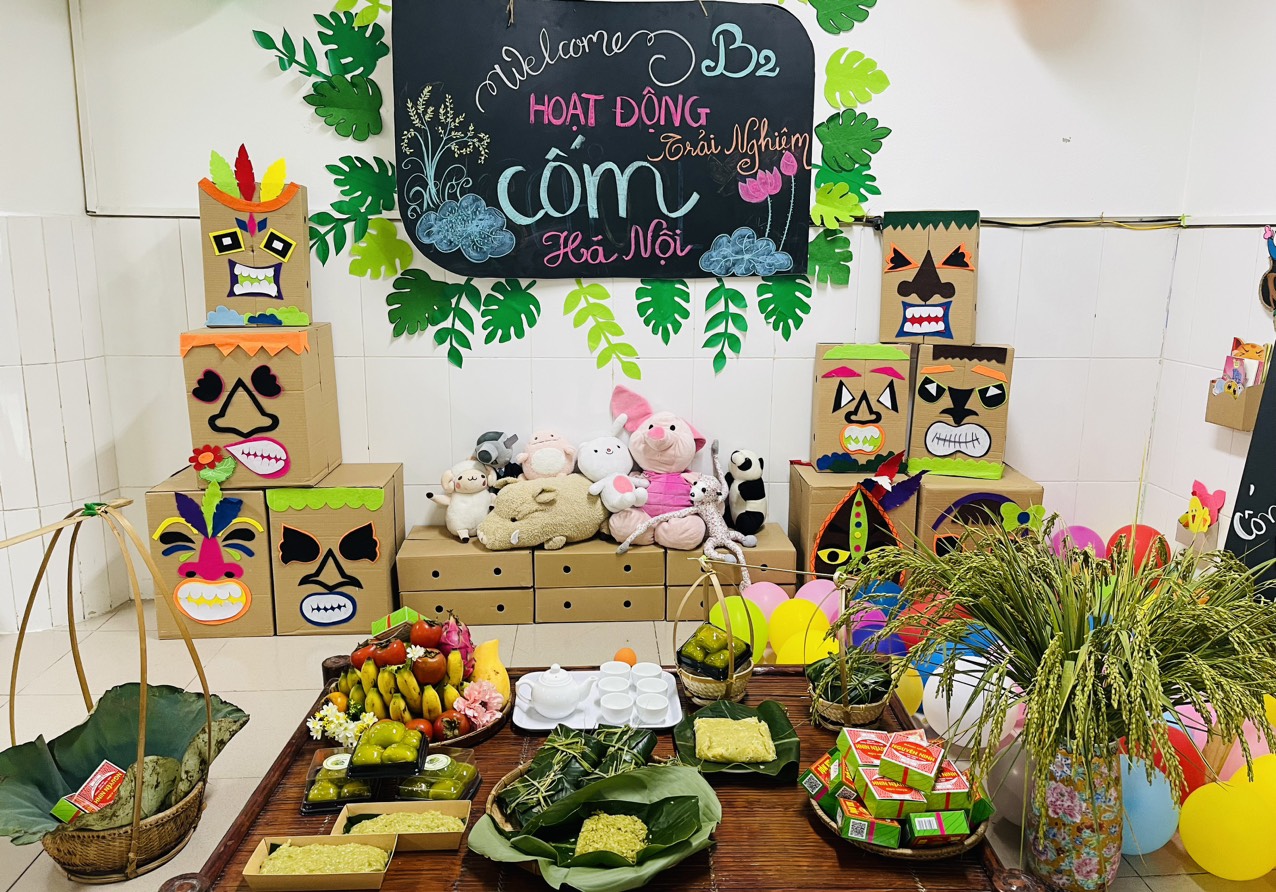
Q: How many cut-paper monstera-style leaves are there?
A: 14